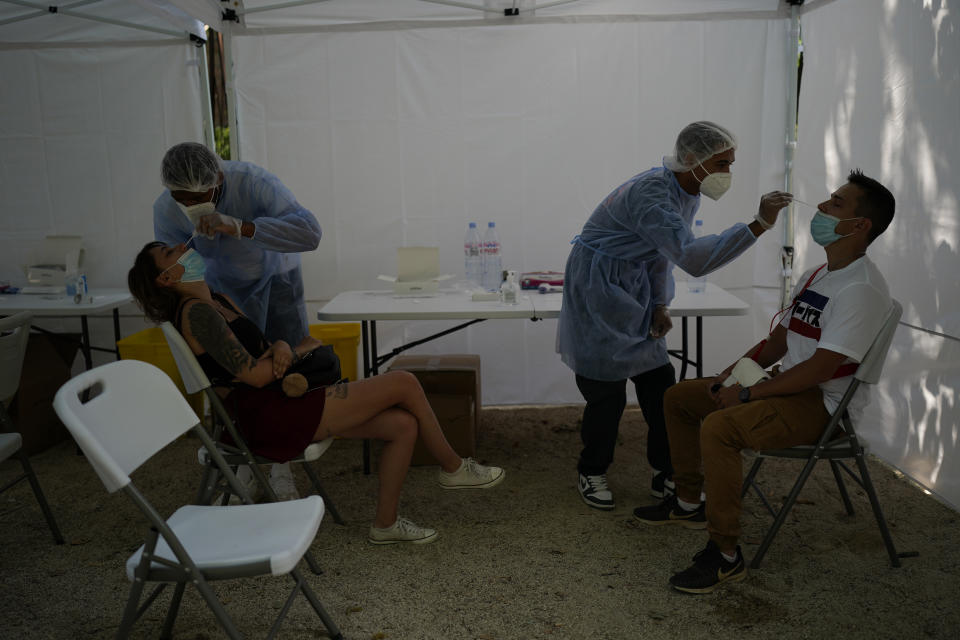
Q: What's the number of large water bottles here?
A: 3